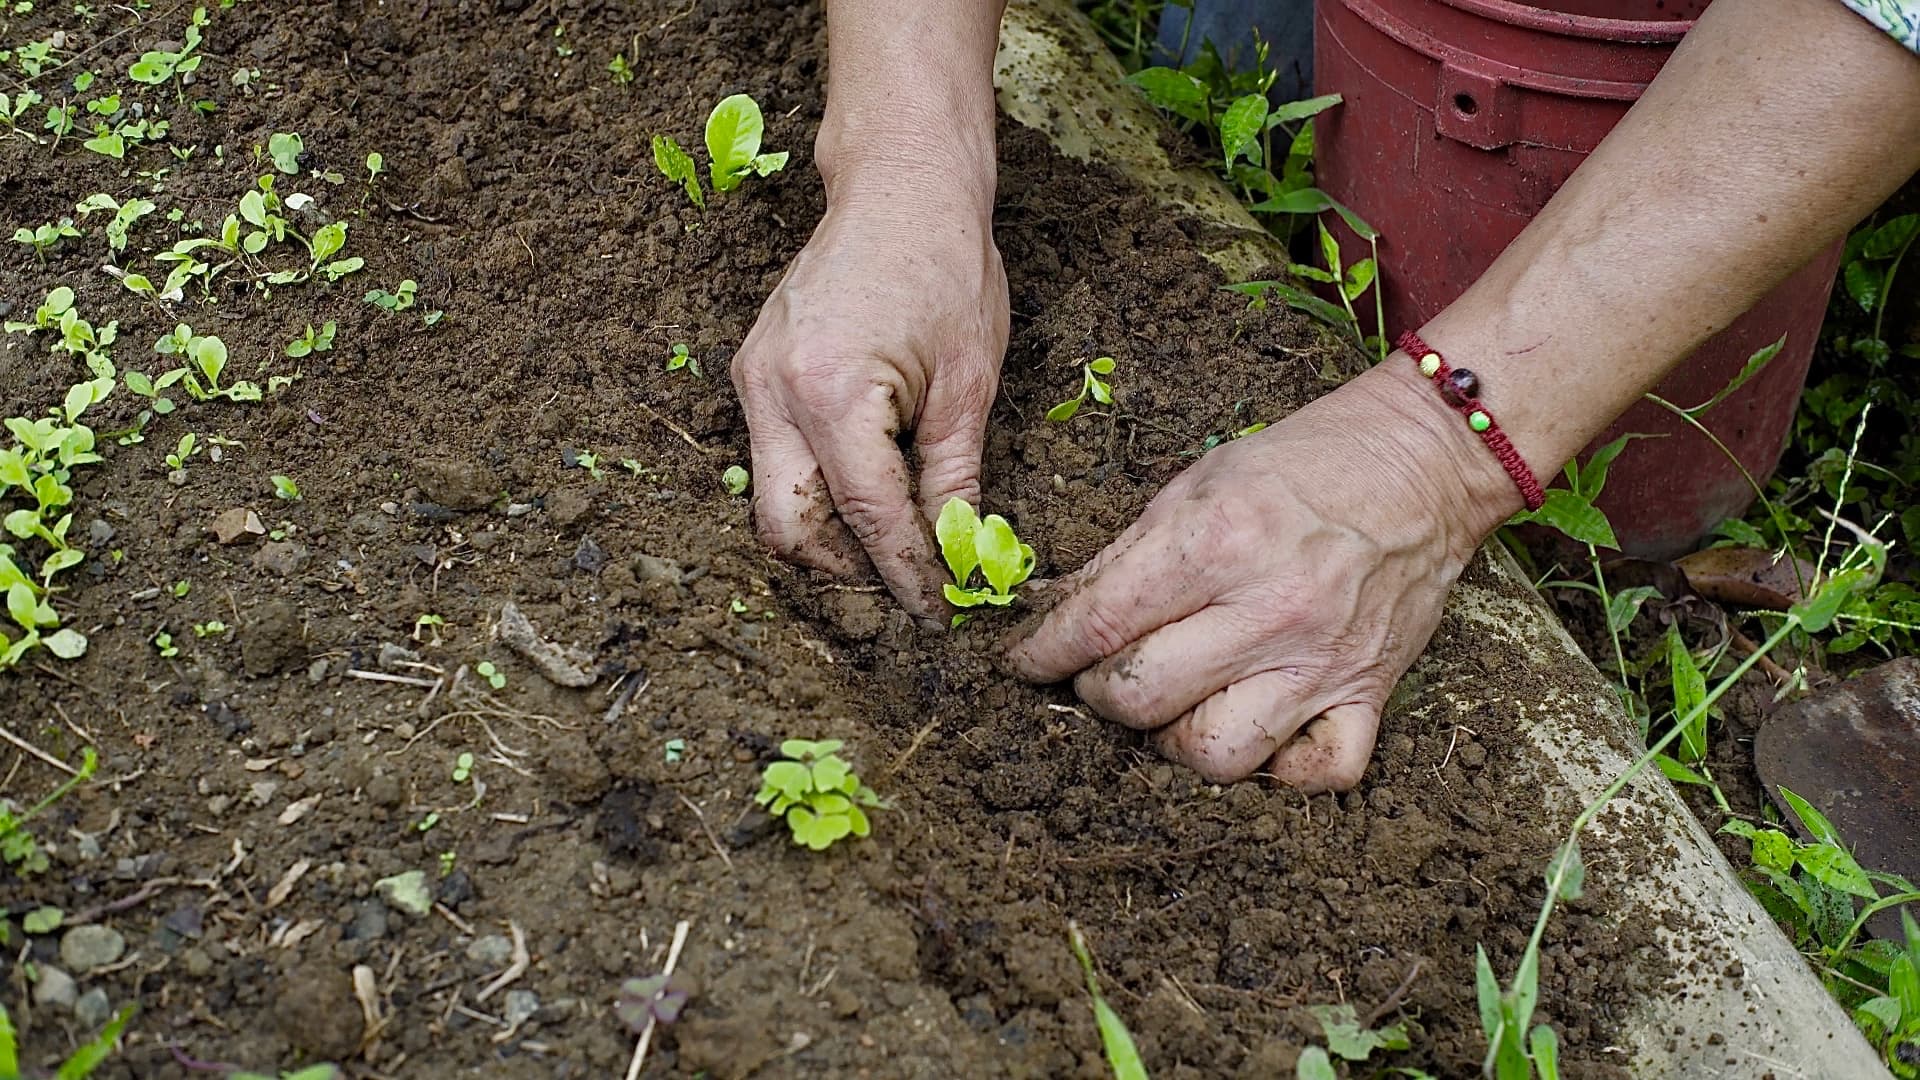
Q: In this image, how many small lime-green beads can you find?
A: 1